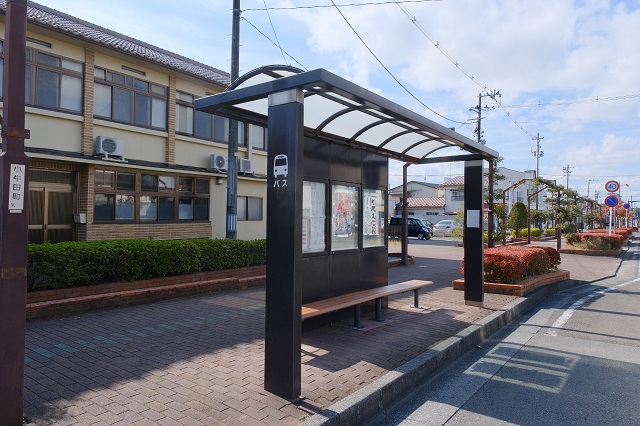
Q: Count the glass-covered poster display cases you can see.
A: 3